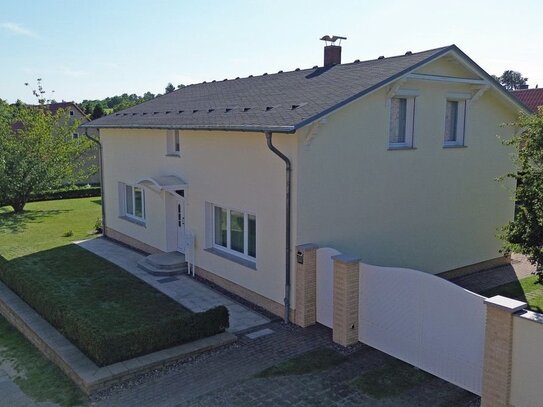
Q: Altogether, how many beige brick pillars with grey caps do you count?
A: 3